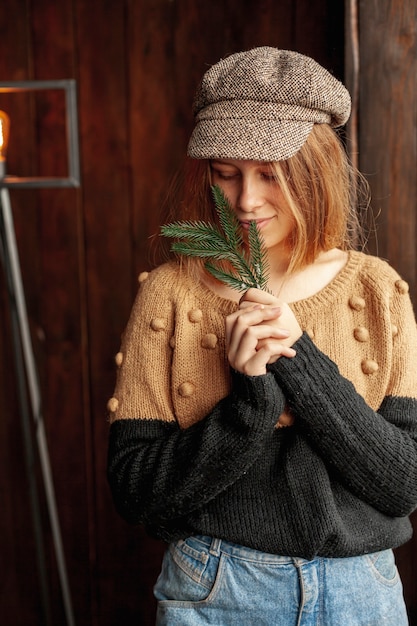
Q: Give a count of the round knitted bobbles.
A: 15